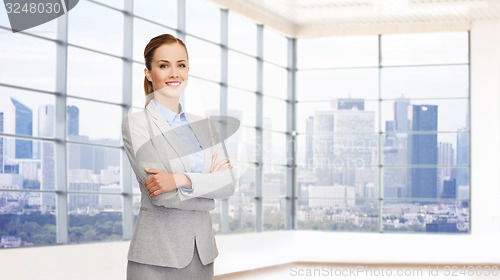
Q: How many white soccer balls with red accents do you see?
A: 0